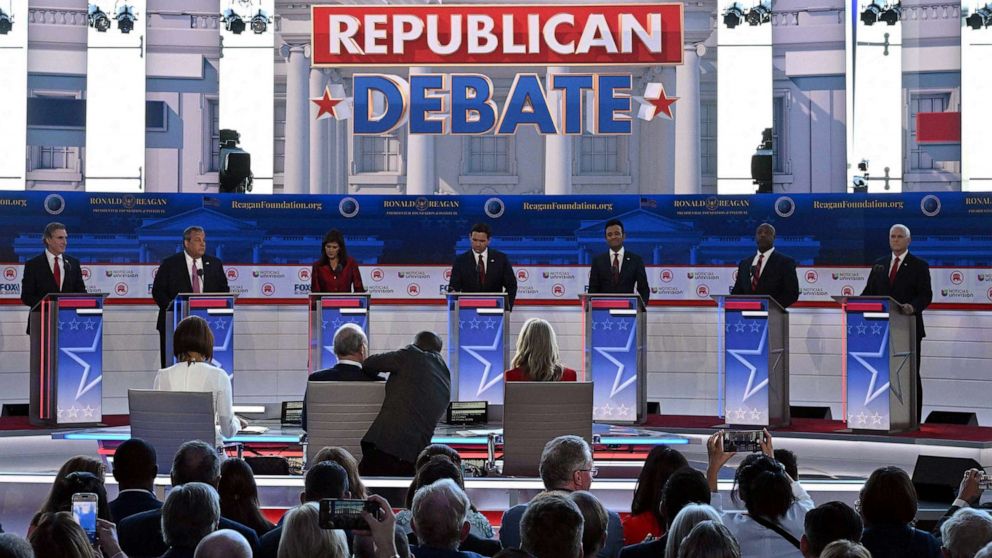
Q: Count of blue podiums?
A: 7